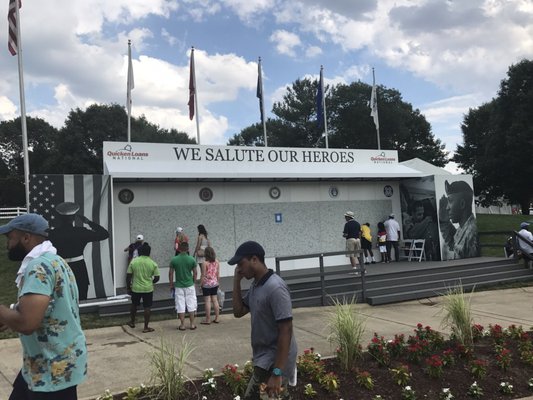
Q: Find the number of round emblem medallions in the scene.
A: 5